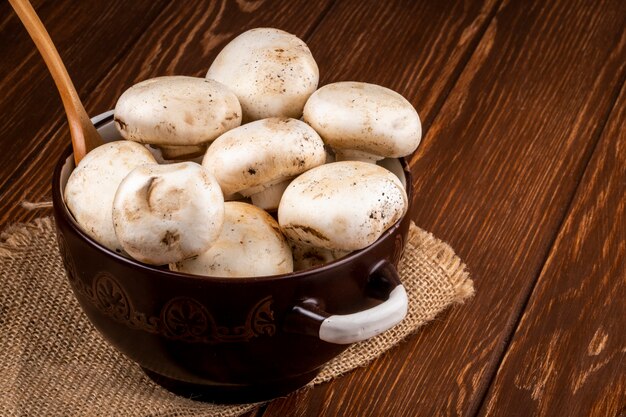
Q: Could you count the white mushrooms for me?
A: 8